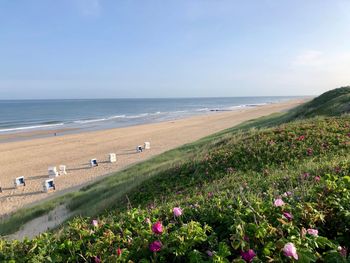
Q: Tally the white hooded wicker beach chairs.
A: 8